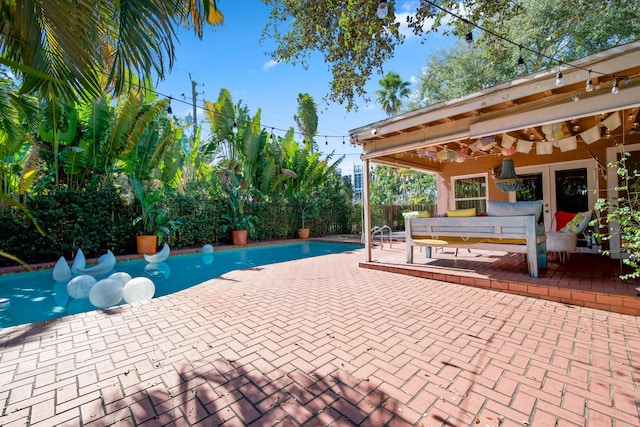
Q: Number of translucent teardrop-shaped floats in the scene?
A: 2